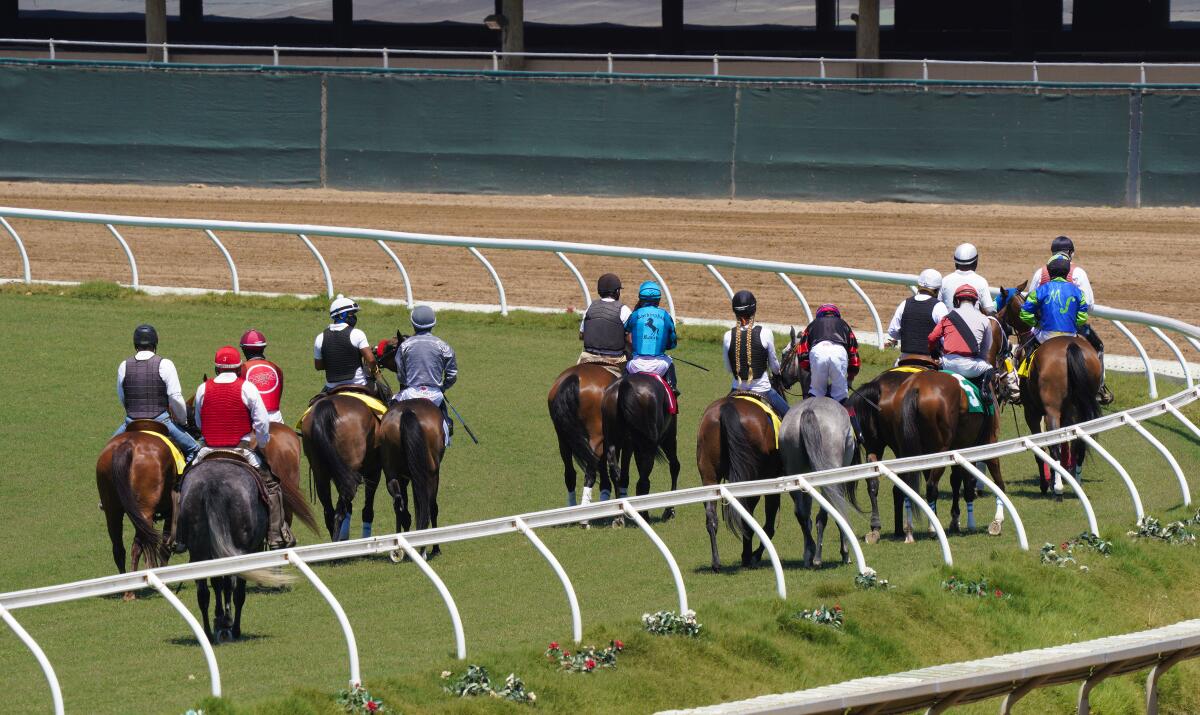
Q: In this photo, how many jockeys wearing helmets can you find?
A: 14